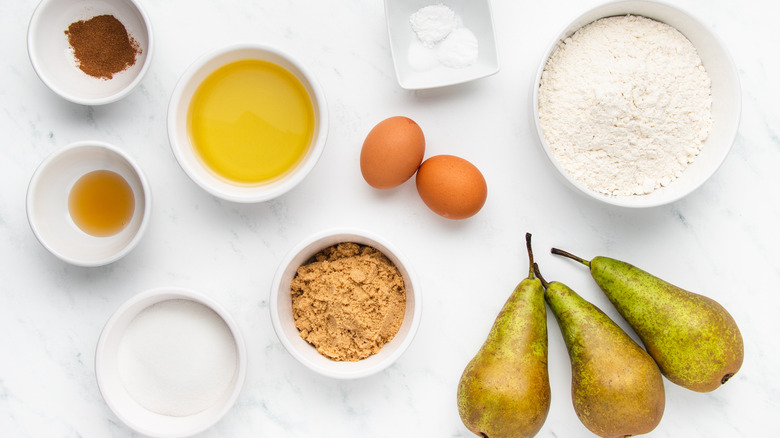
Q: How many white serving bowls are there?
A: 7